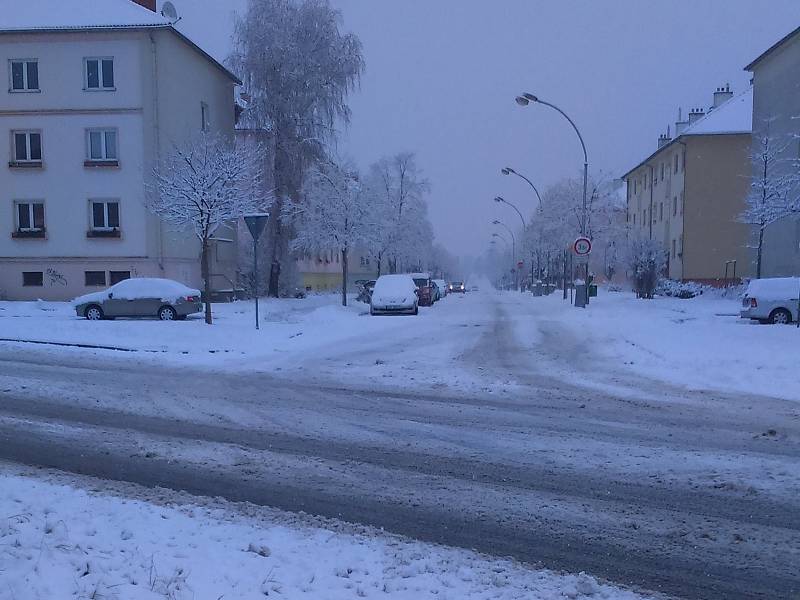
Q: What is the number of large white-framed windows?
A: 6